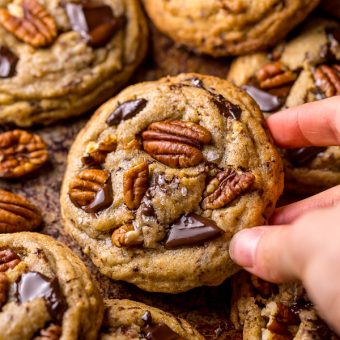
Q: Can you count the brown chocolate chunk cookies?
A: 7